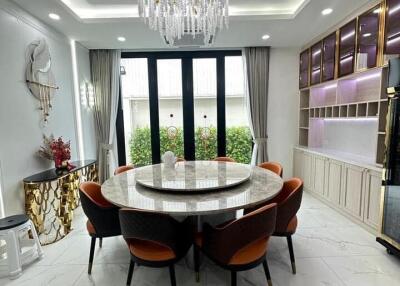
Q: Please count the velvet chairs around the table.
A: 8